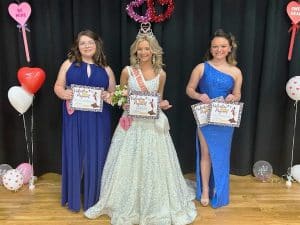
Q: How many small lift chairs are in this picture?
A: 0